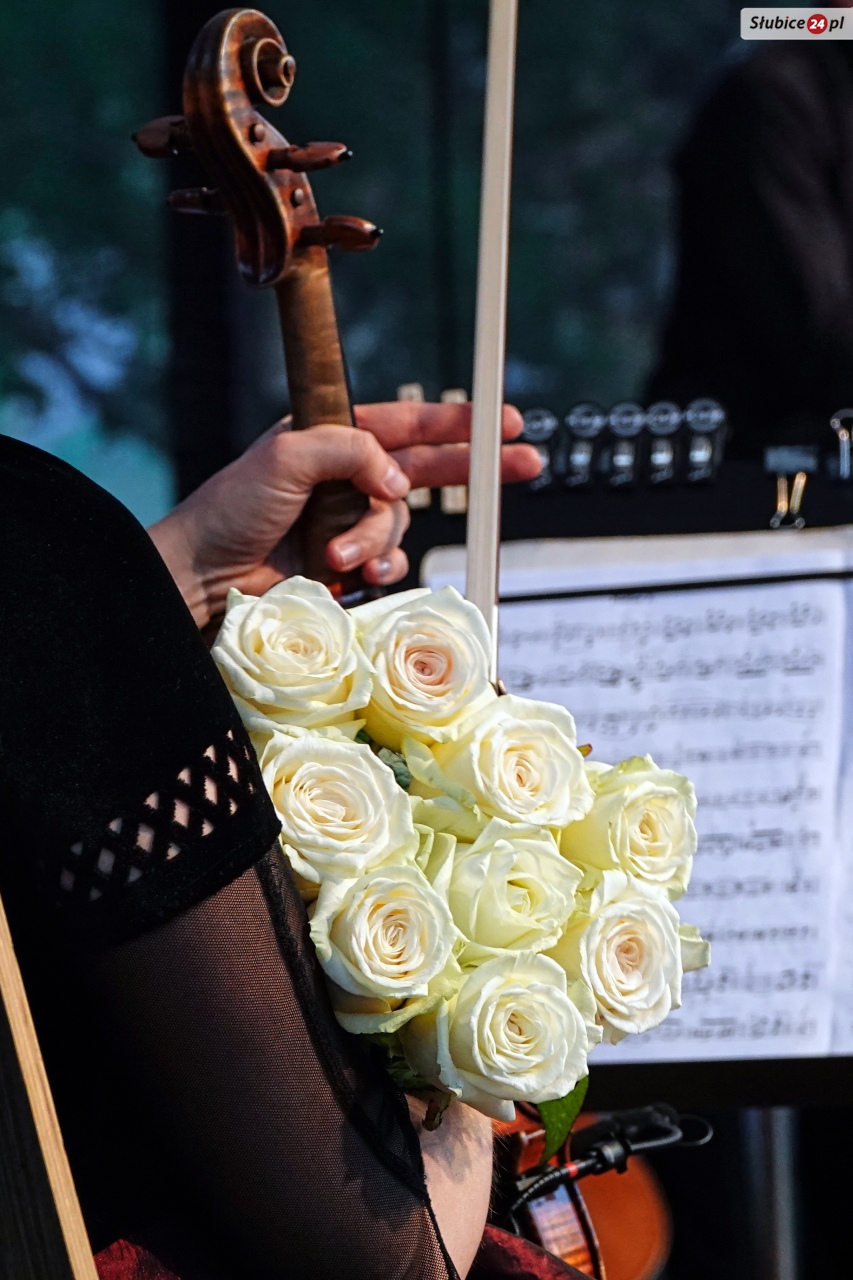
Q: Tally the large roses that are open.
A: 9